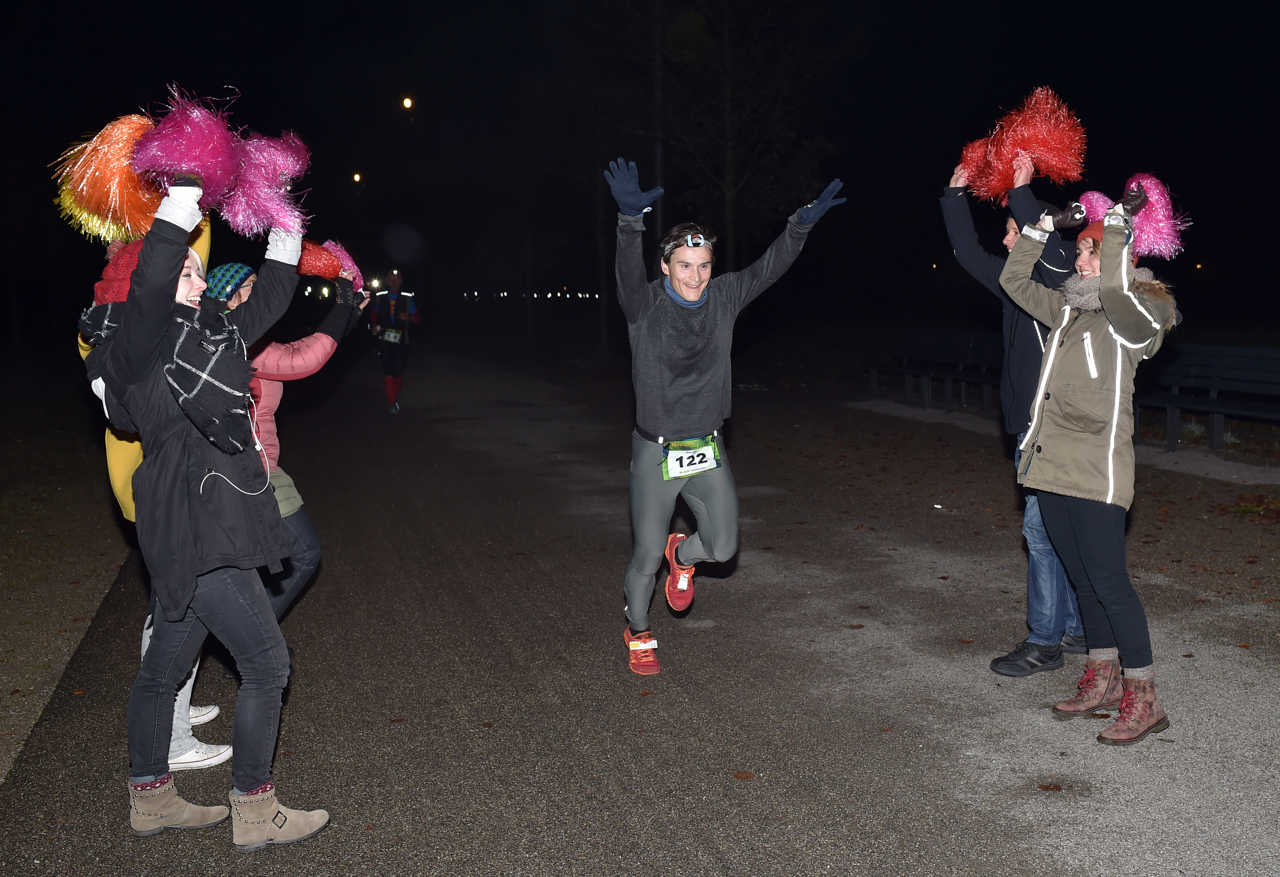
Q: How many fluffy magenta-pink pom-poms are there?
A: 5